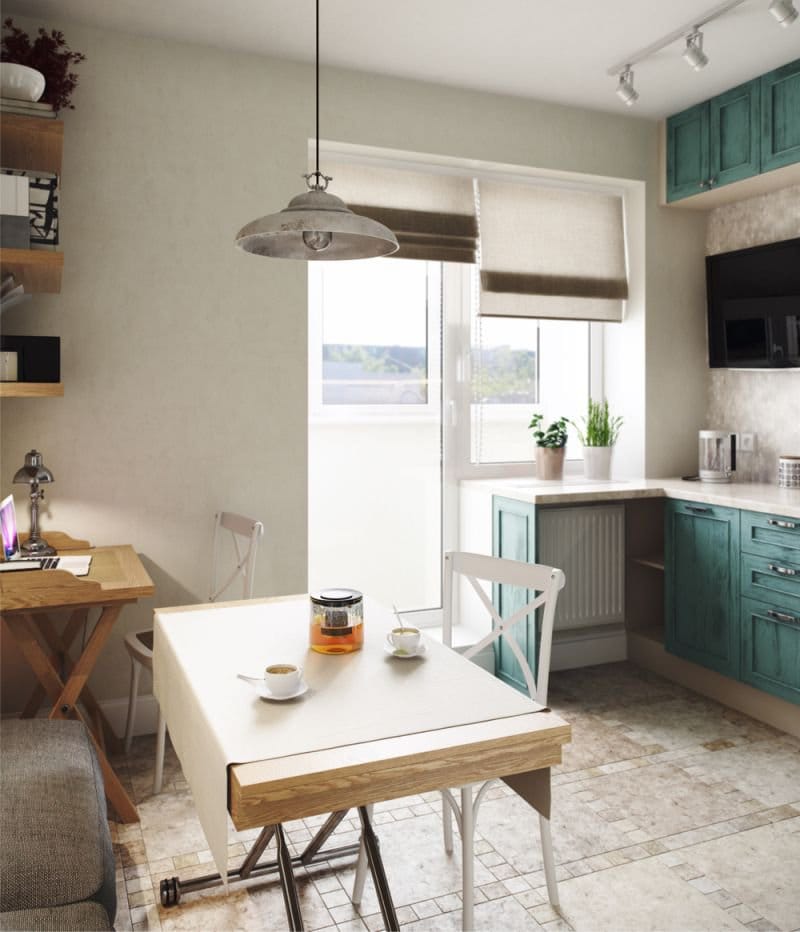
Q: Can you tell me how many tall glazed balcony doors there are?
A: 1